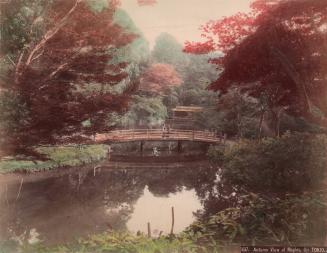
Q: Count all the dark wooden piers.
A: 2